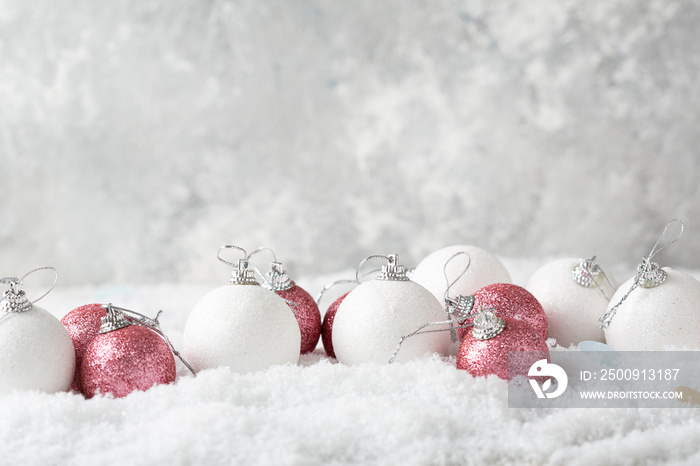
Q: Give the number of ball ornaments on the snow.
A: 12